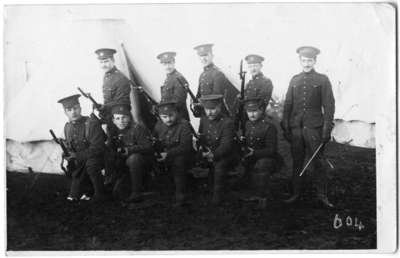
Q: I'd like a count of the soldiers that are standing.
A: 5